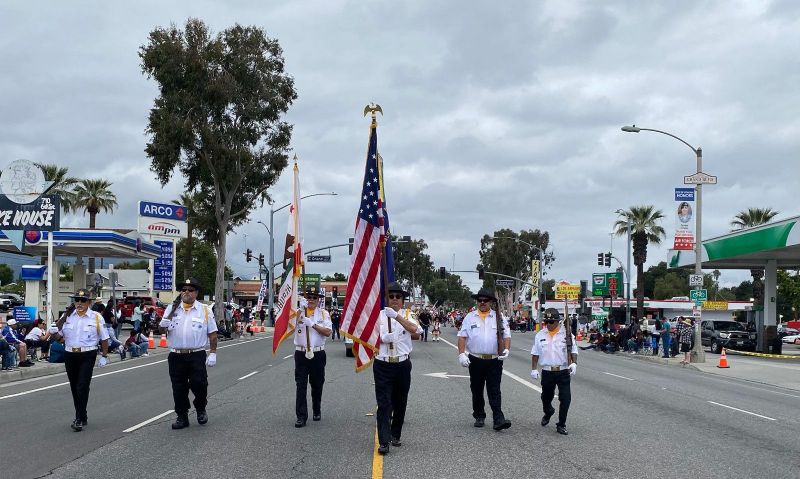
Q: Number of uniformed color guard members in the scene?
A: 6